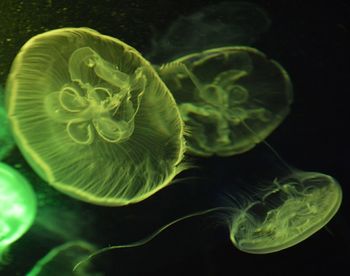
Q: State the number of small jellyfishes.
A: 1